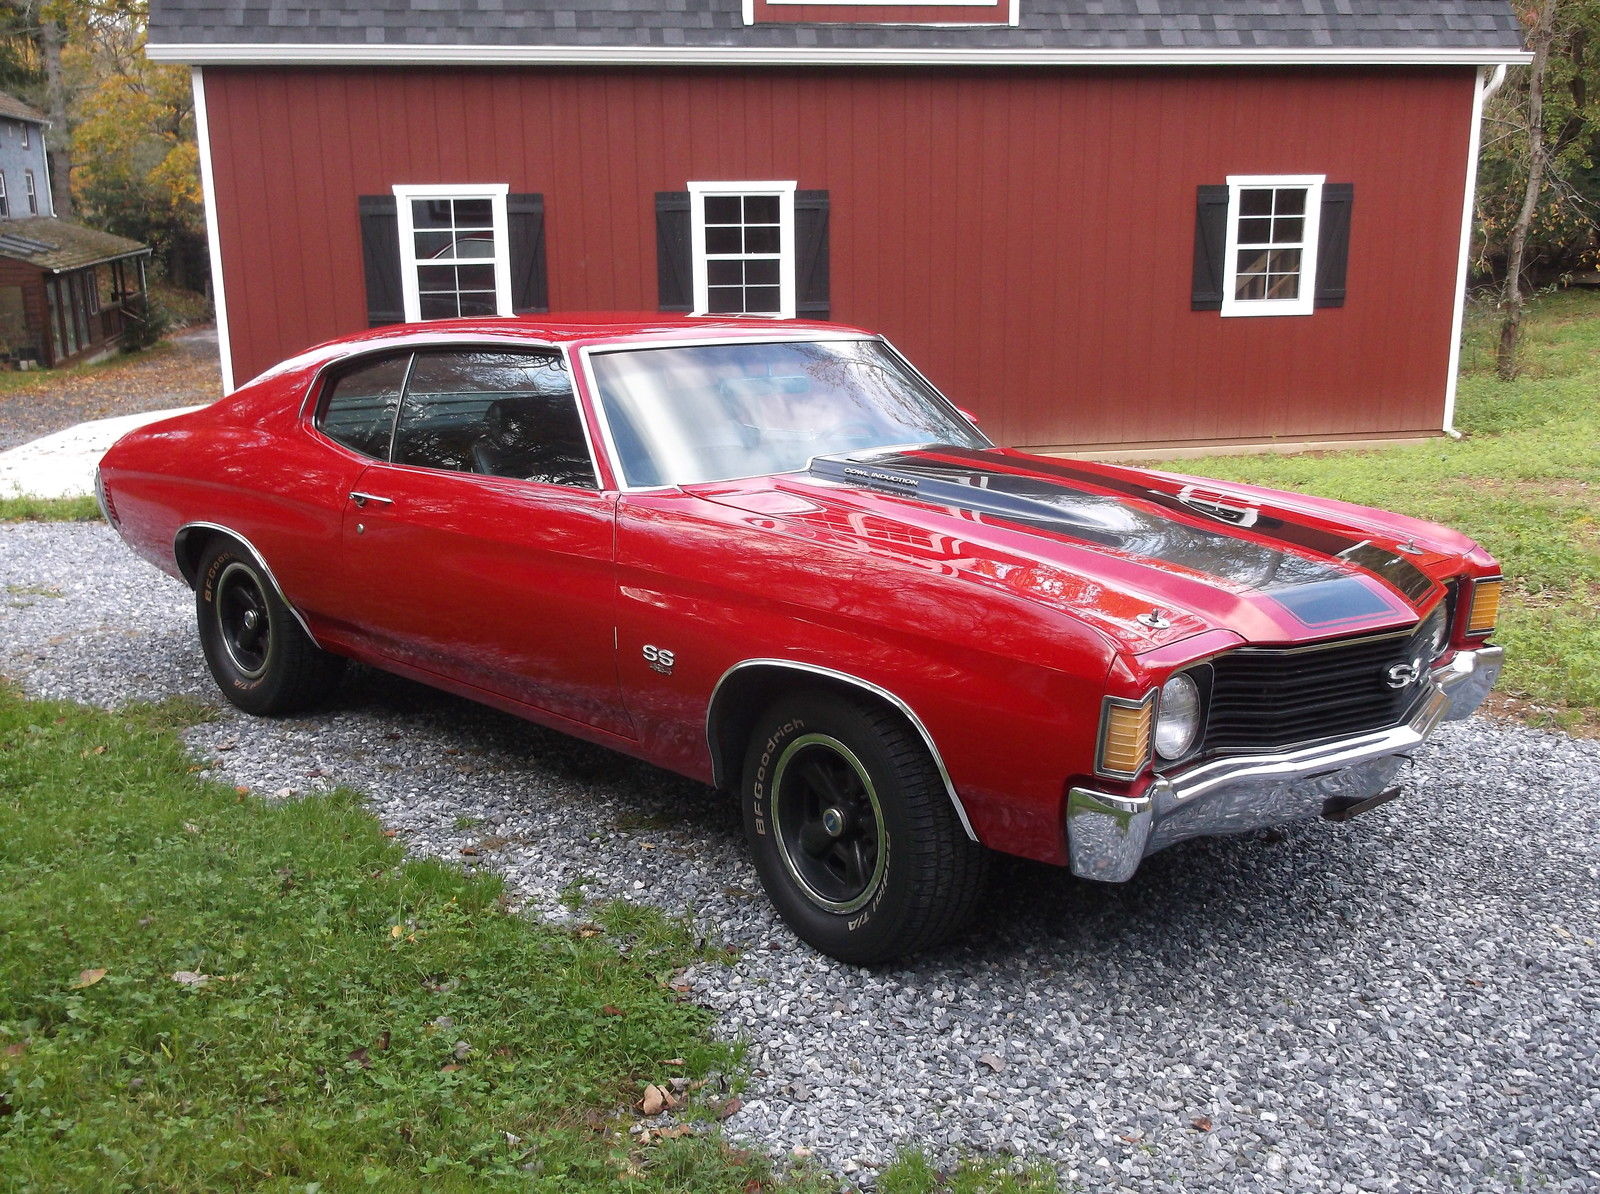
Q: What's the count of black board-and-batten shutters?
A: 6